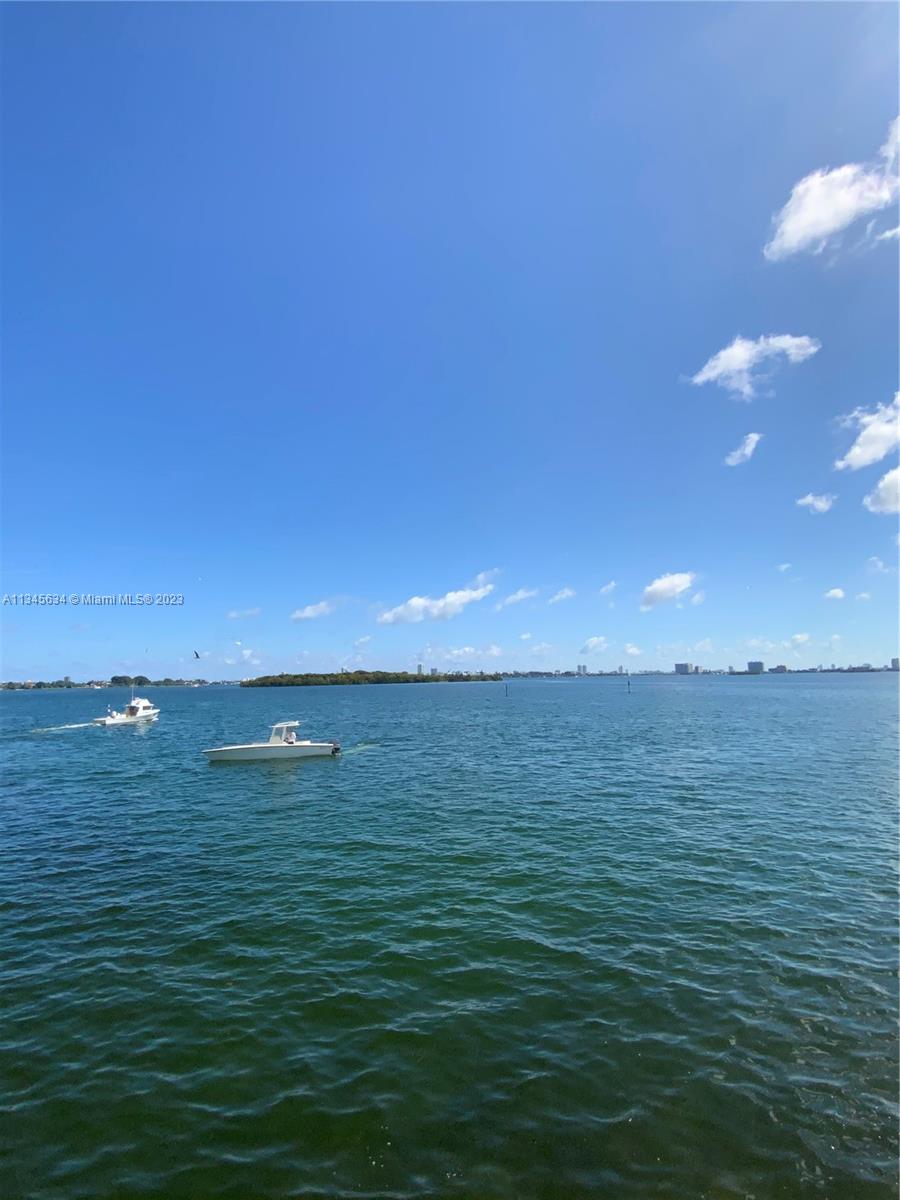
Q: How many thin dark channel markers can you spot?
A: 2